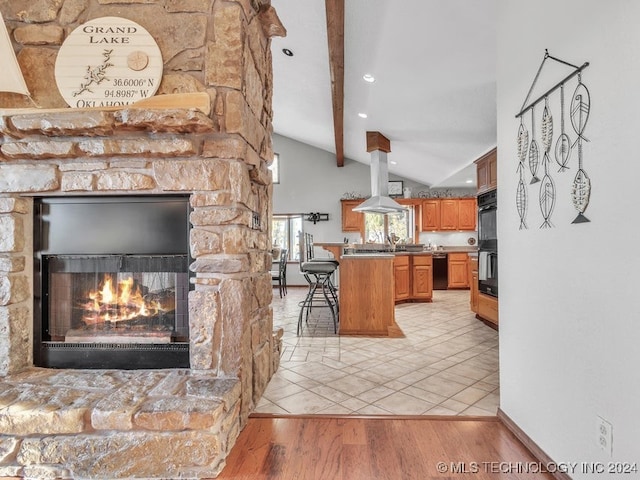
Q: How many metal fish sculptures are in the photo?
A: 8